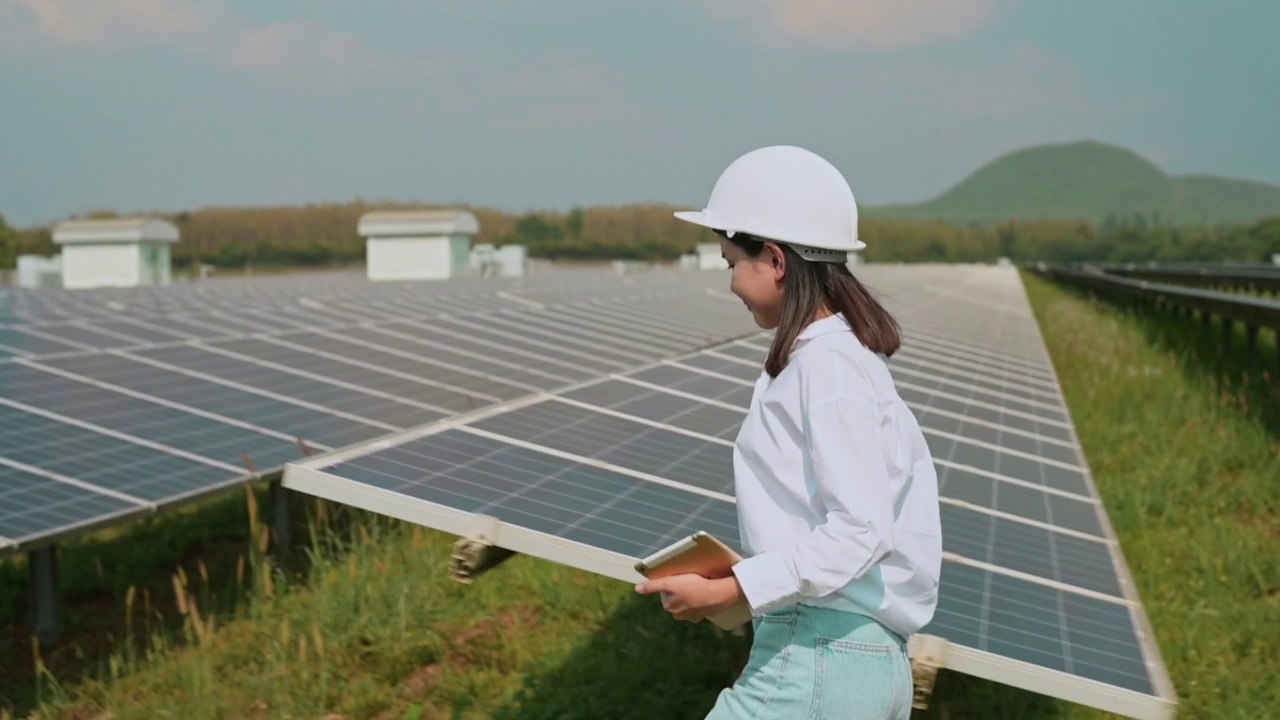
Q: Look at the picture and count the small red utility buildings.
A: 0